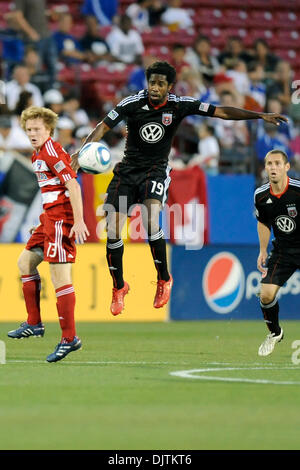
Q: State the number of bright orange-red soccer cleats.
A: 2